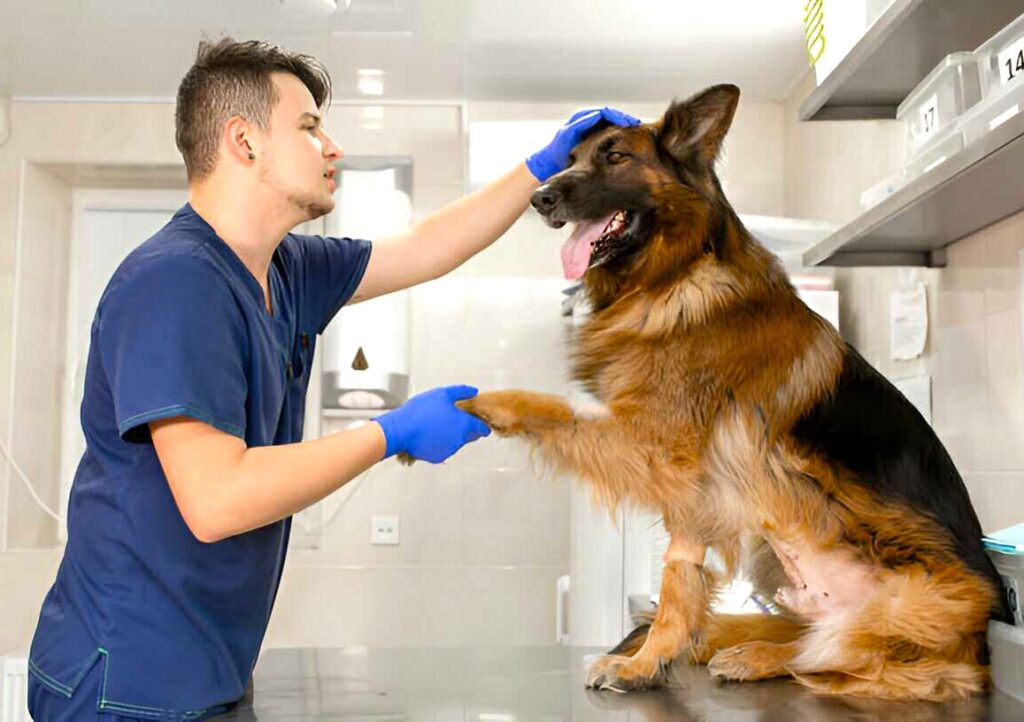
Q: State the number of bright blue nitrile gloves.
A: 2